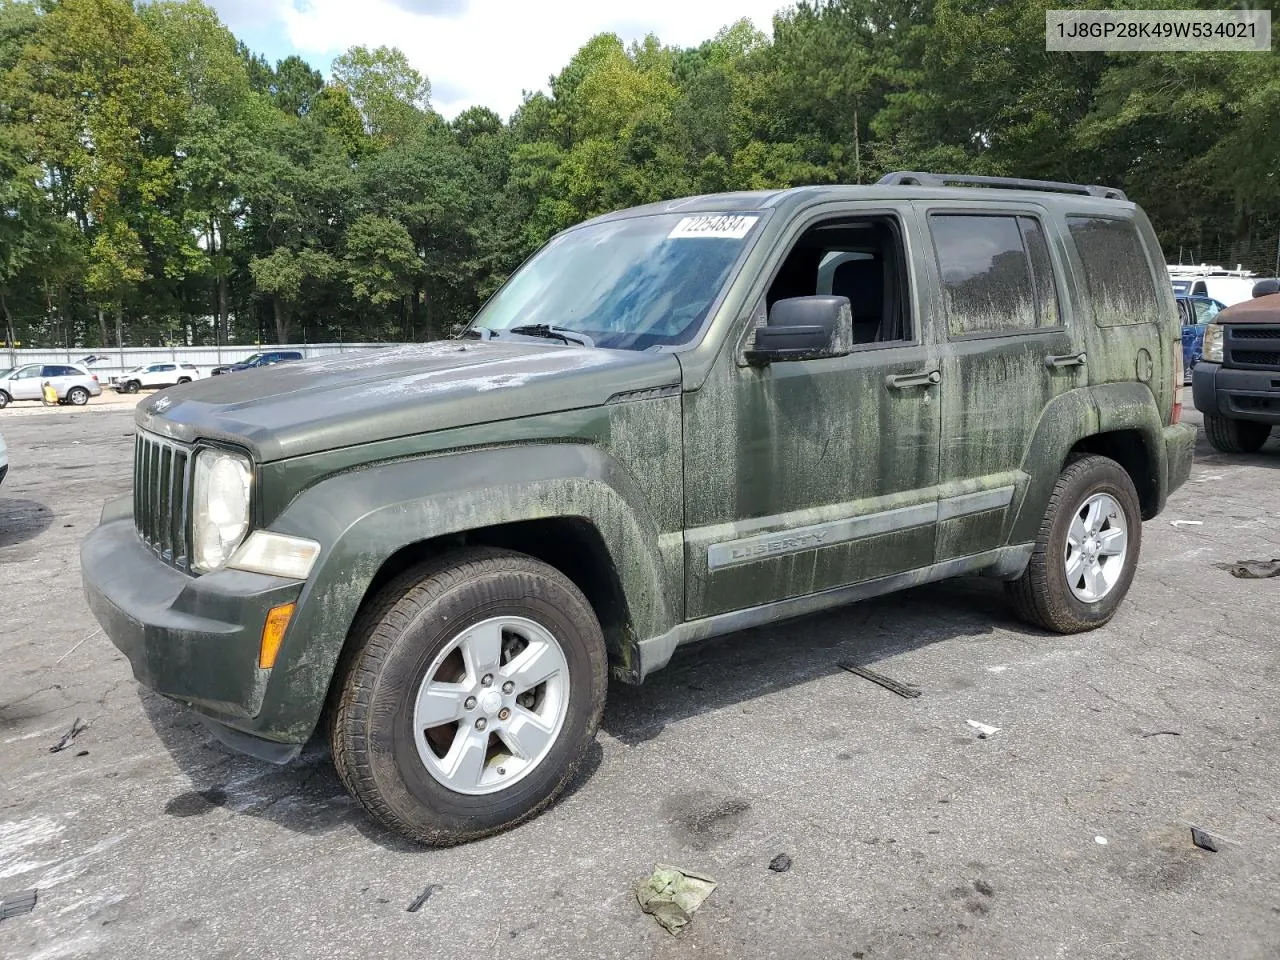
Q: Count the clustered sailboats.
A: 0